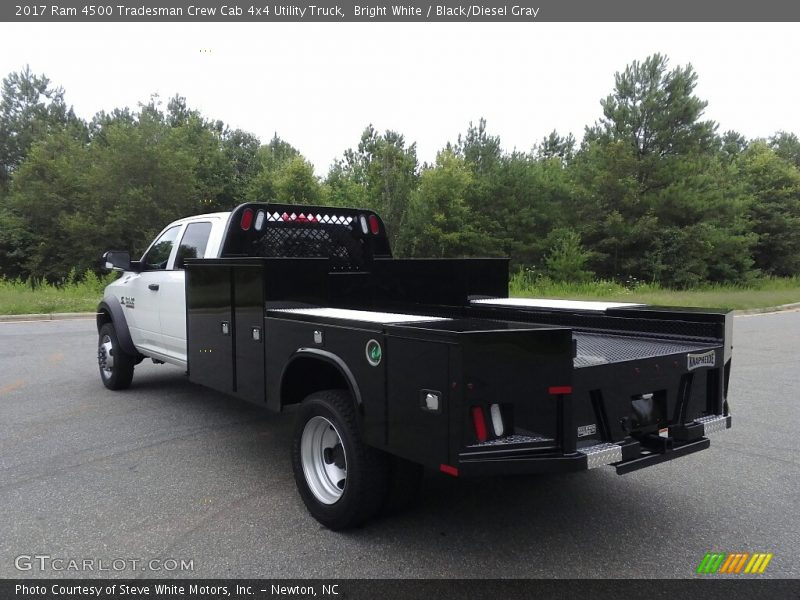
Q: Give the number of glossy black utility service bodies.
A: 1